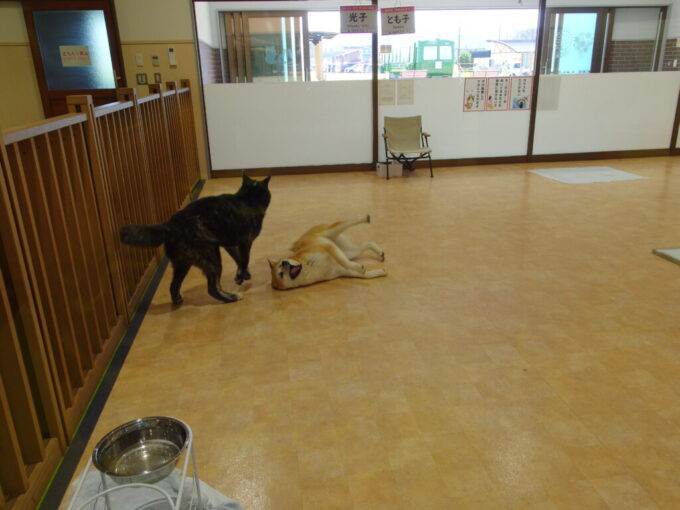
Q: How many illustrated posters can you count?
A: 3